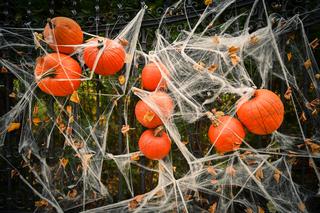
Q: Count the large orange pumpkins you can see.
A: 8